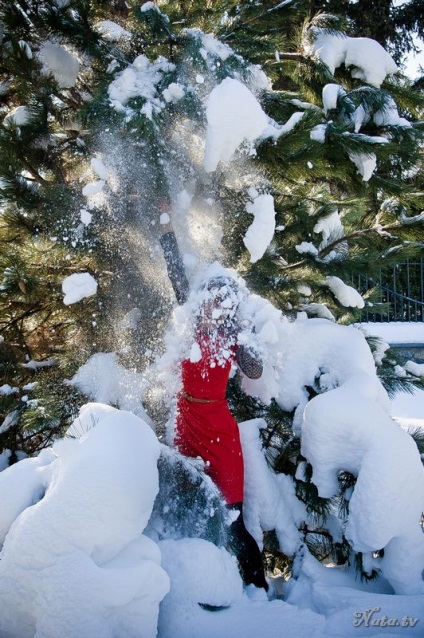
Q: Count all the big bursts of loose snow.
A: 1